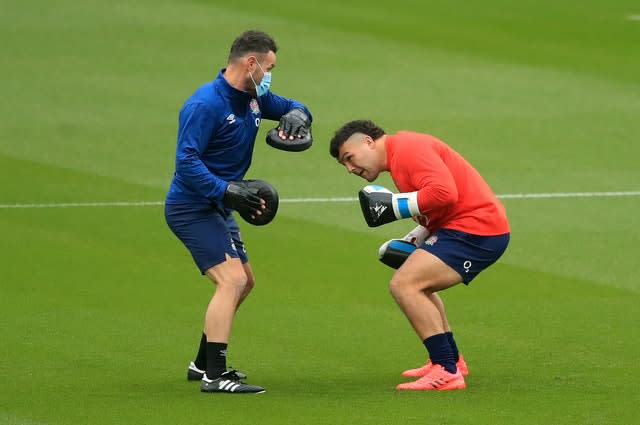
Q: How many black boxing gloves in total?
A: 2